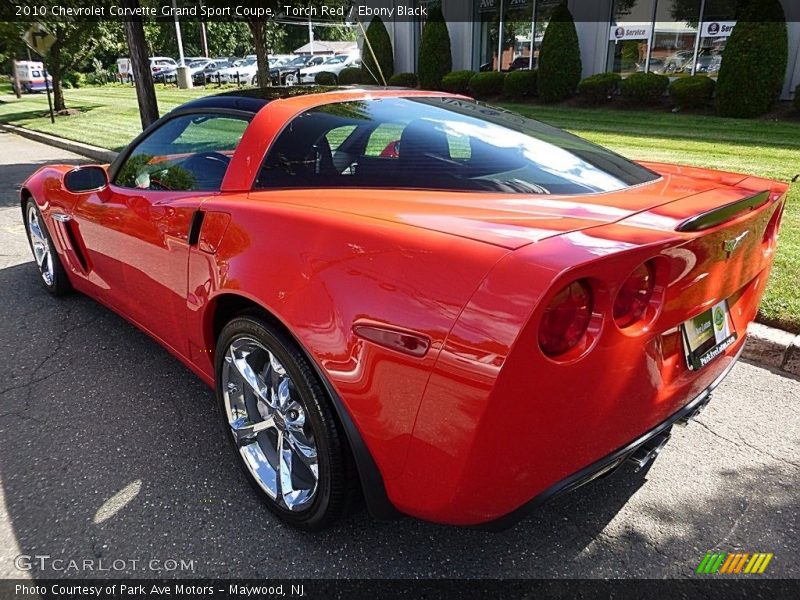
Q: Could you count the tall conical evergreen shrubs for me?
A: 4